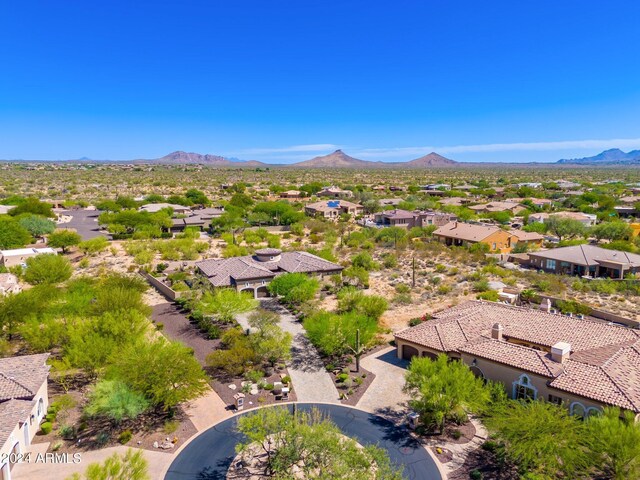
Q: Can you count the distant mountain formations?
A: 4